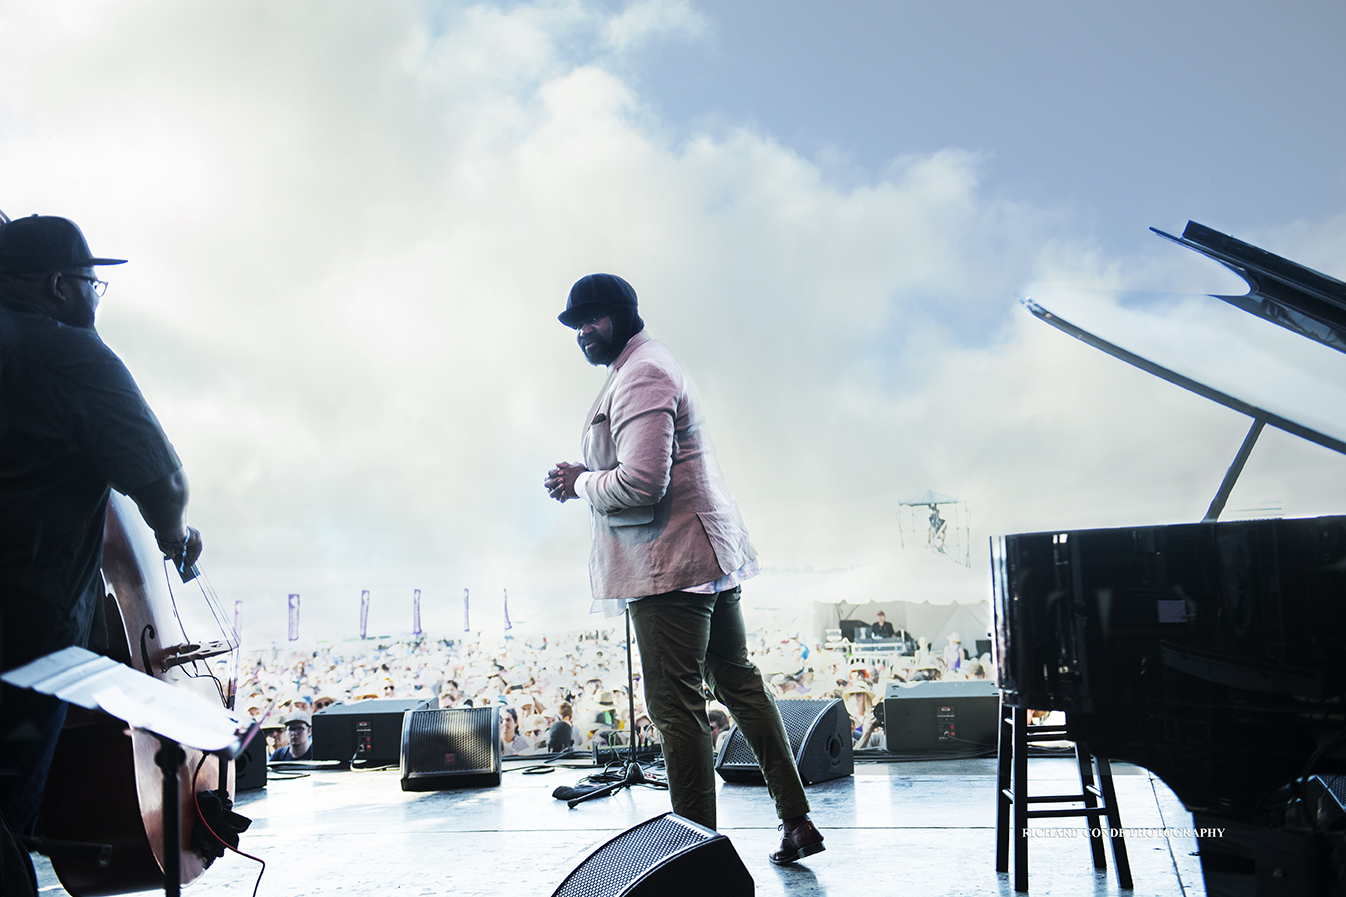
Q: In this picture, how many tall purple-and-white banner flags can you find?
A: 6